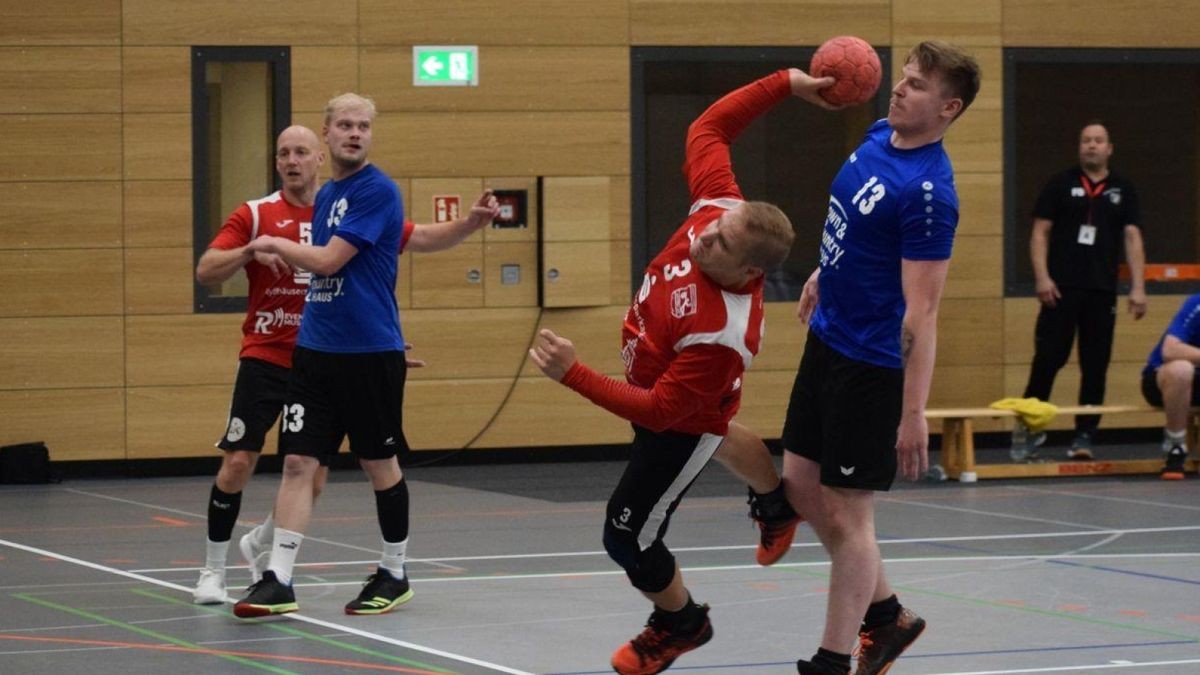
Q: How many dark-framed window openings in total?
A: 3